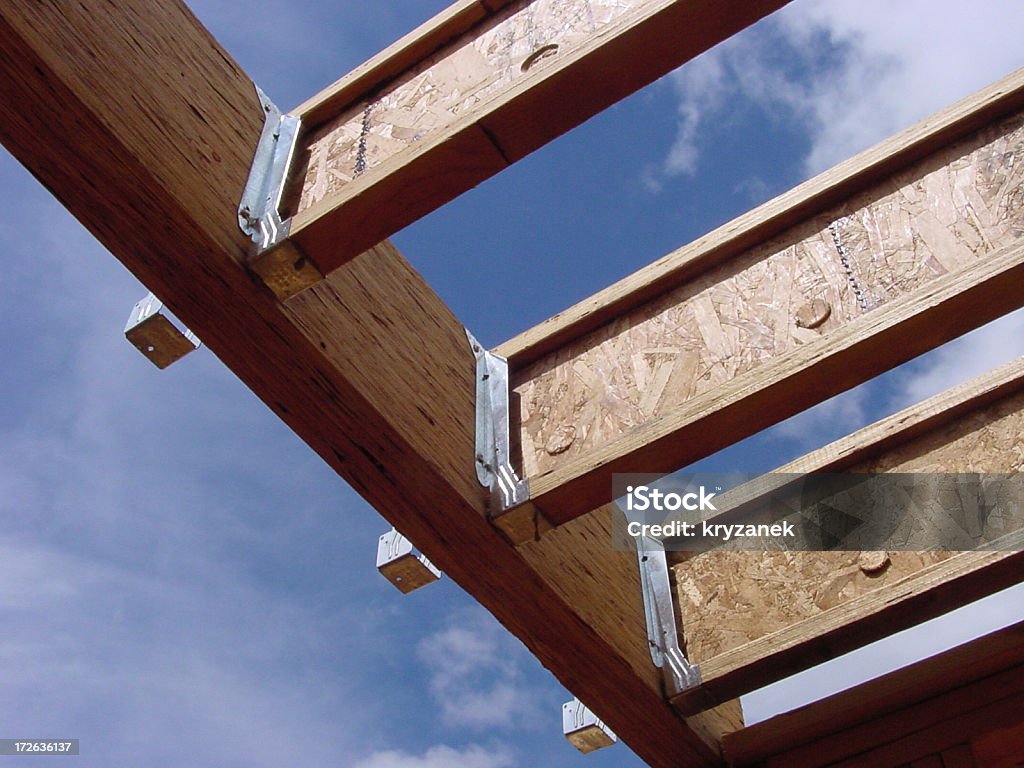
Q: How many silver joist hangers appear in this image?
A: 6